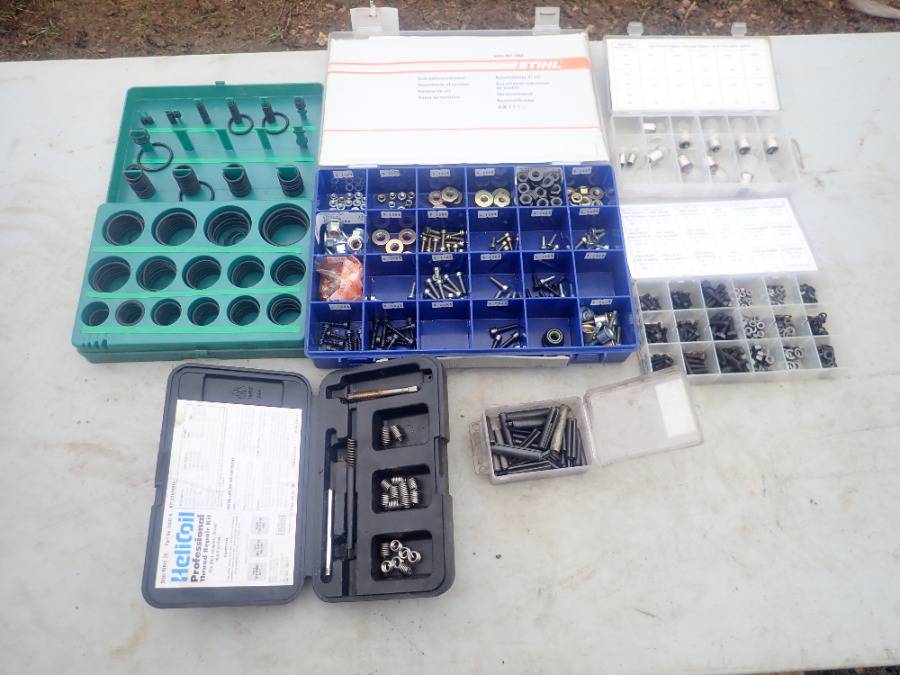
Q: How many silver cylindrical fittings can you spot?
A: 11